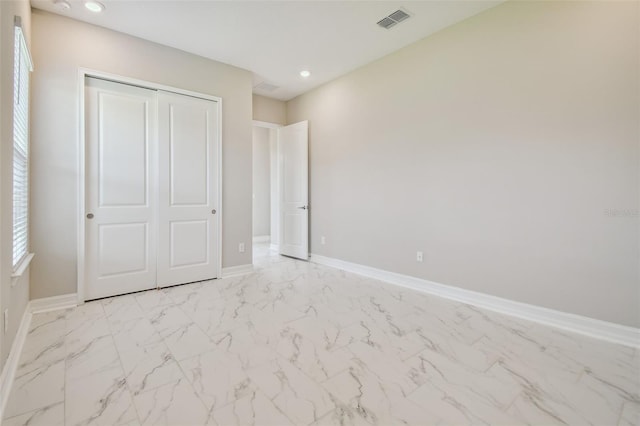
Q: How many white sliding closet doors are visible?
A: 2